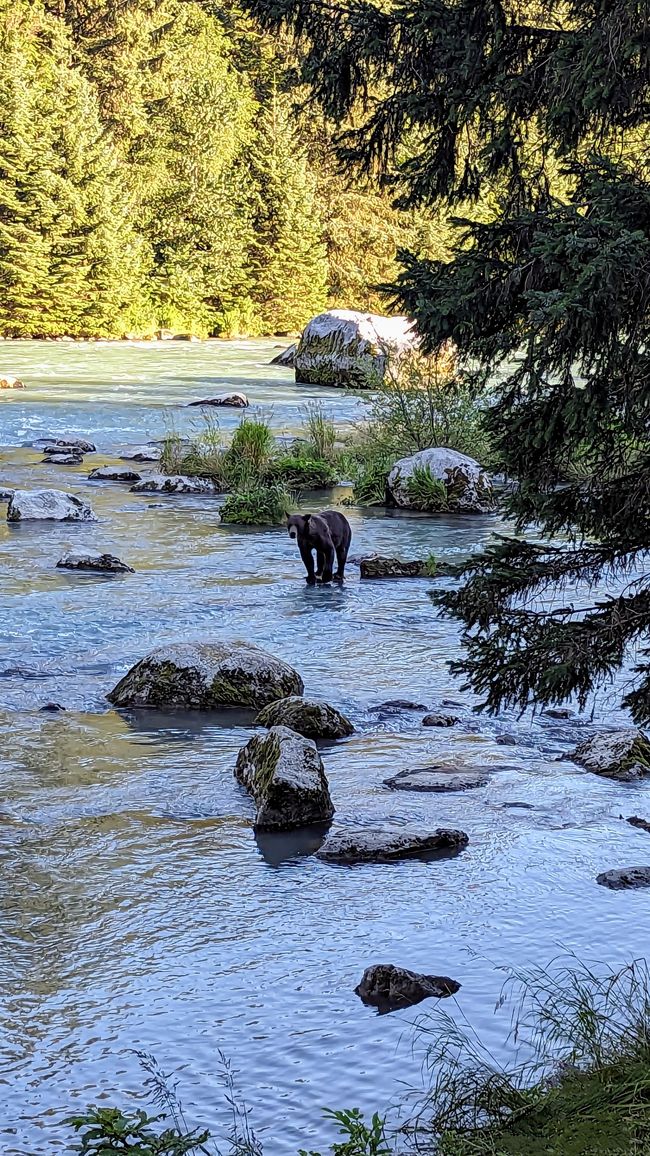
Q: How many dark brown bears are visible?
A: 1